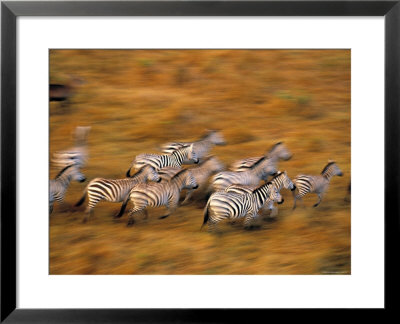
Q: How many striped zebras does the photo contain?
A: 12